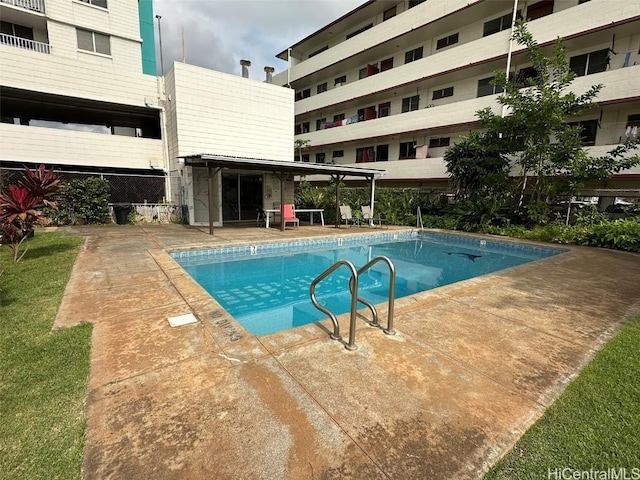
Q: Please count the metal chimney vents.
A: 2